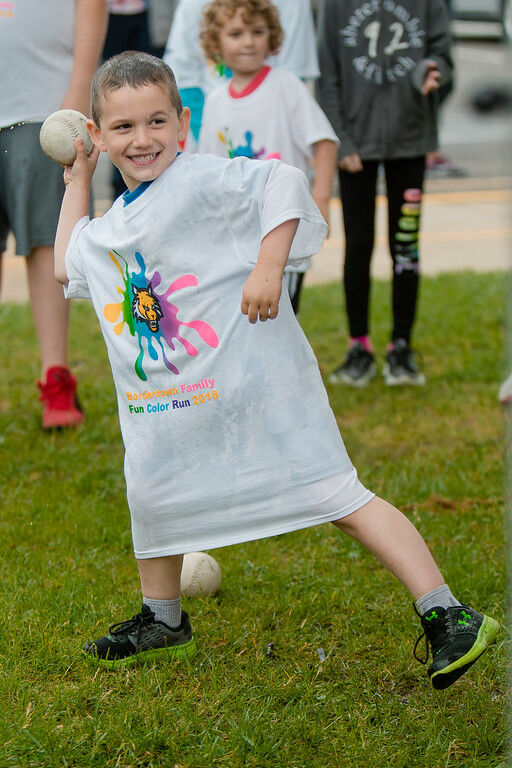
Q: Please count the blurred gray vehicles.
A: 1